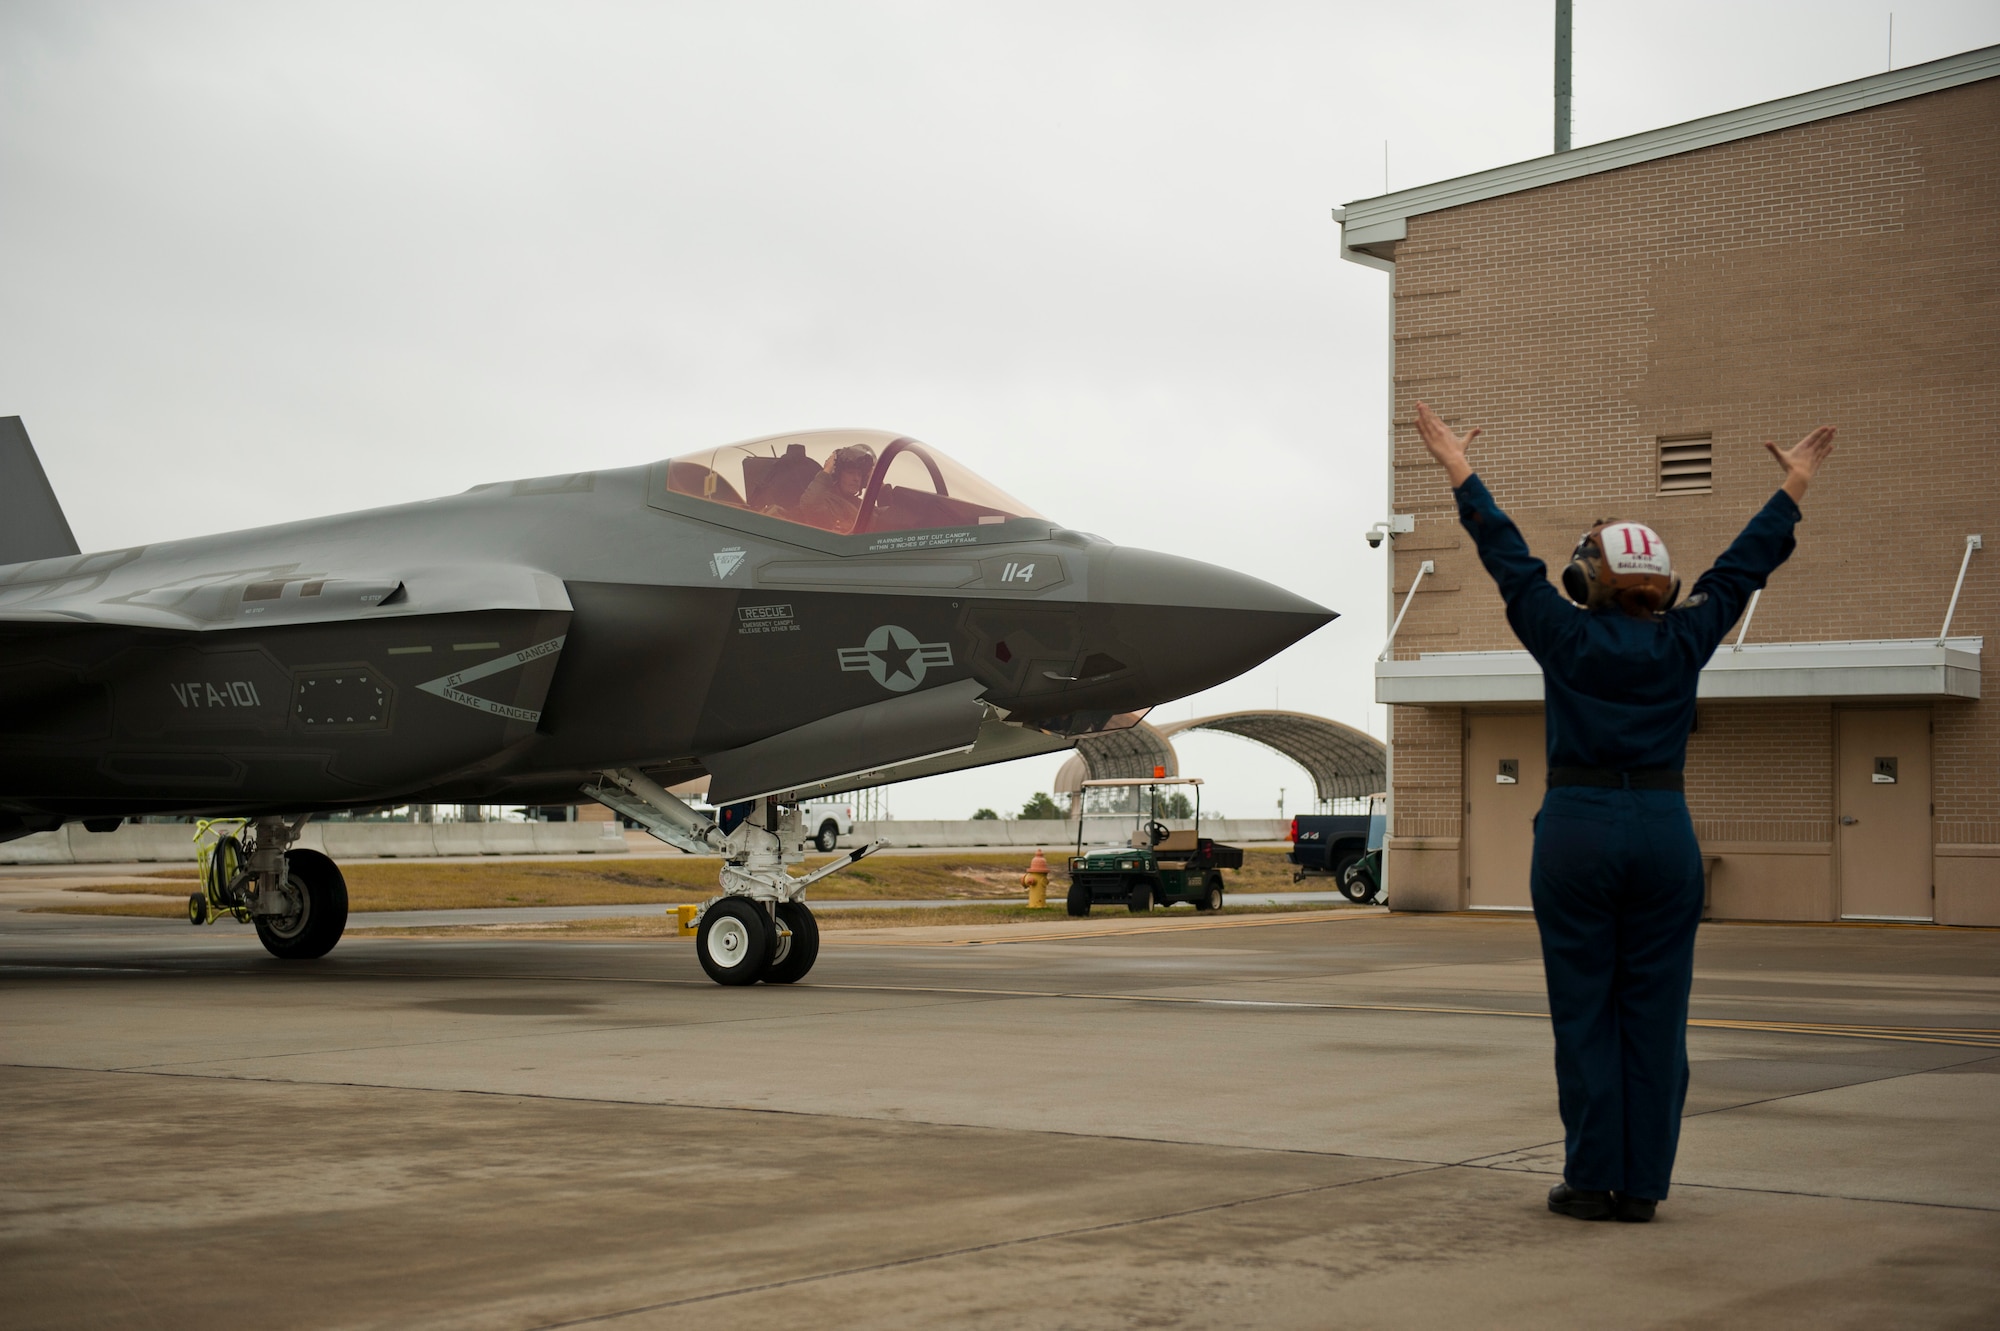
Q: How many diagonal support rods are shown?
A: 3